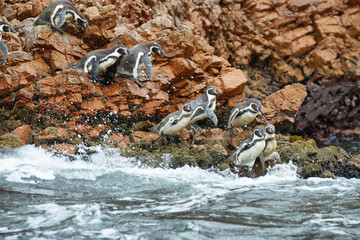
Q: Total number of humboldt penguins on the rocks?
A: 9